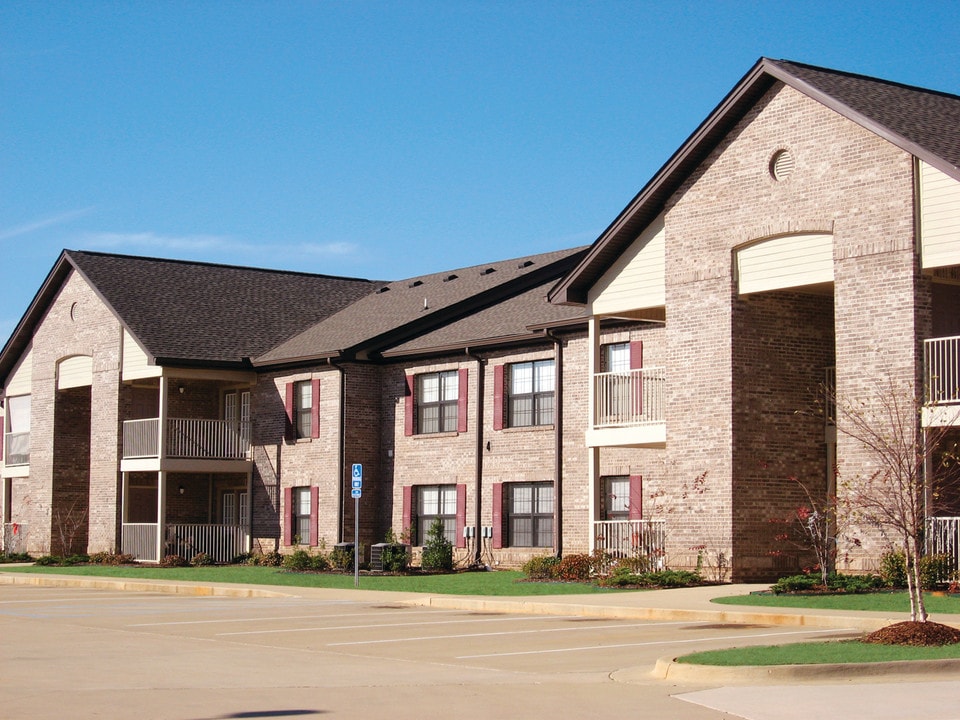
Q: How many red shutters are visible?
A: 12